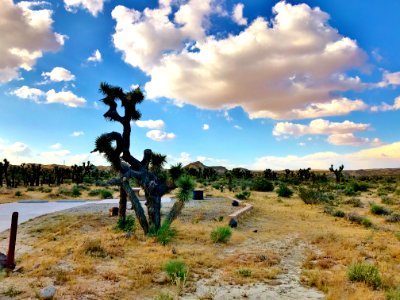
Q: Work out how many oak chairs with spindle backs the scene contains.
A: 0